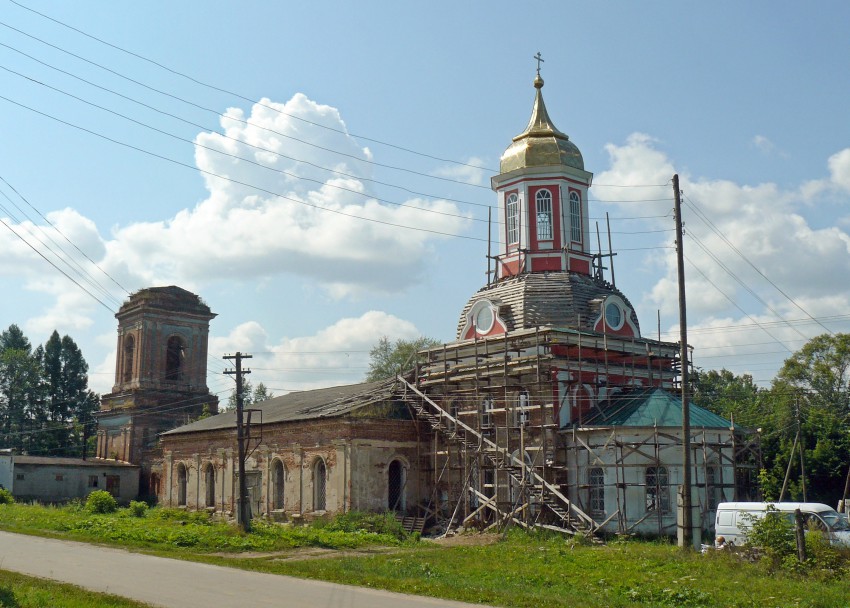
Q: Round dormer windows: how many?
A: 2